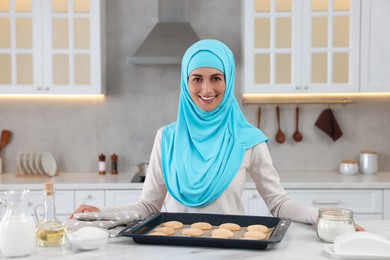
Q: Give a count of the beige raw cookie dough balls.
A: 12